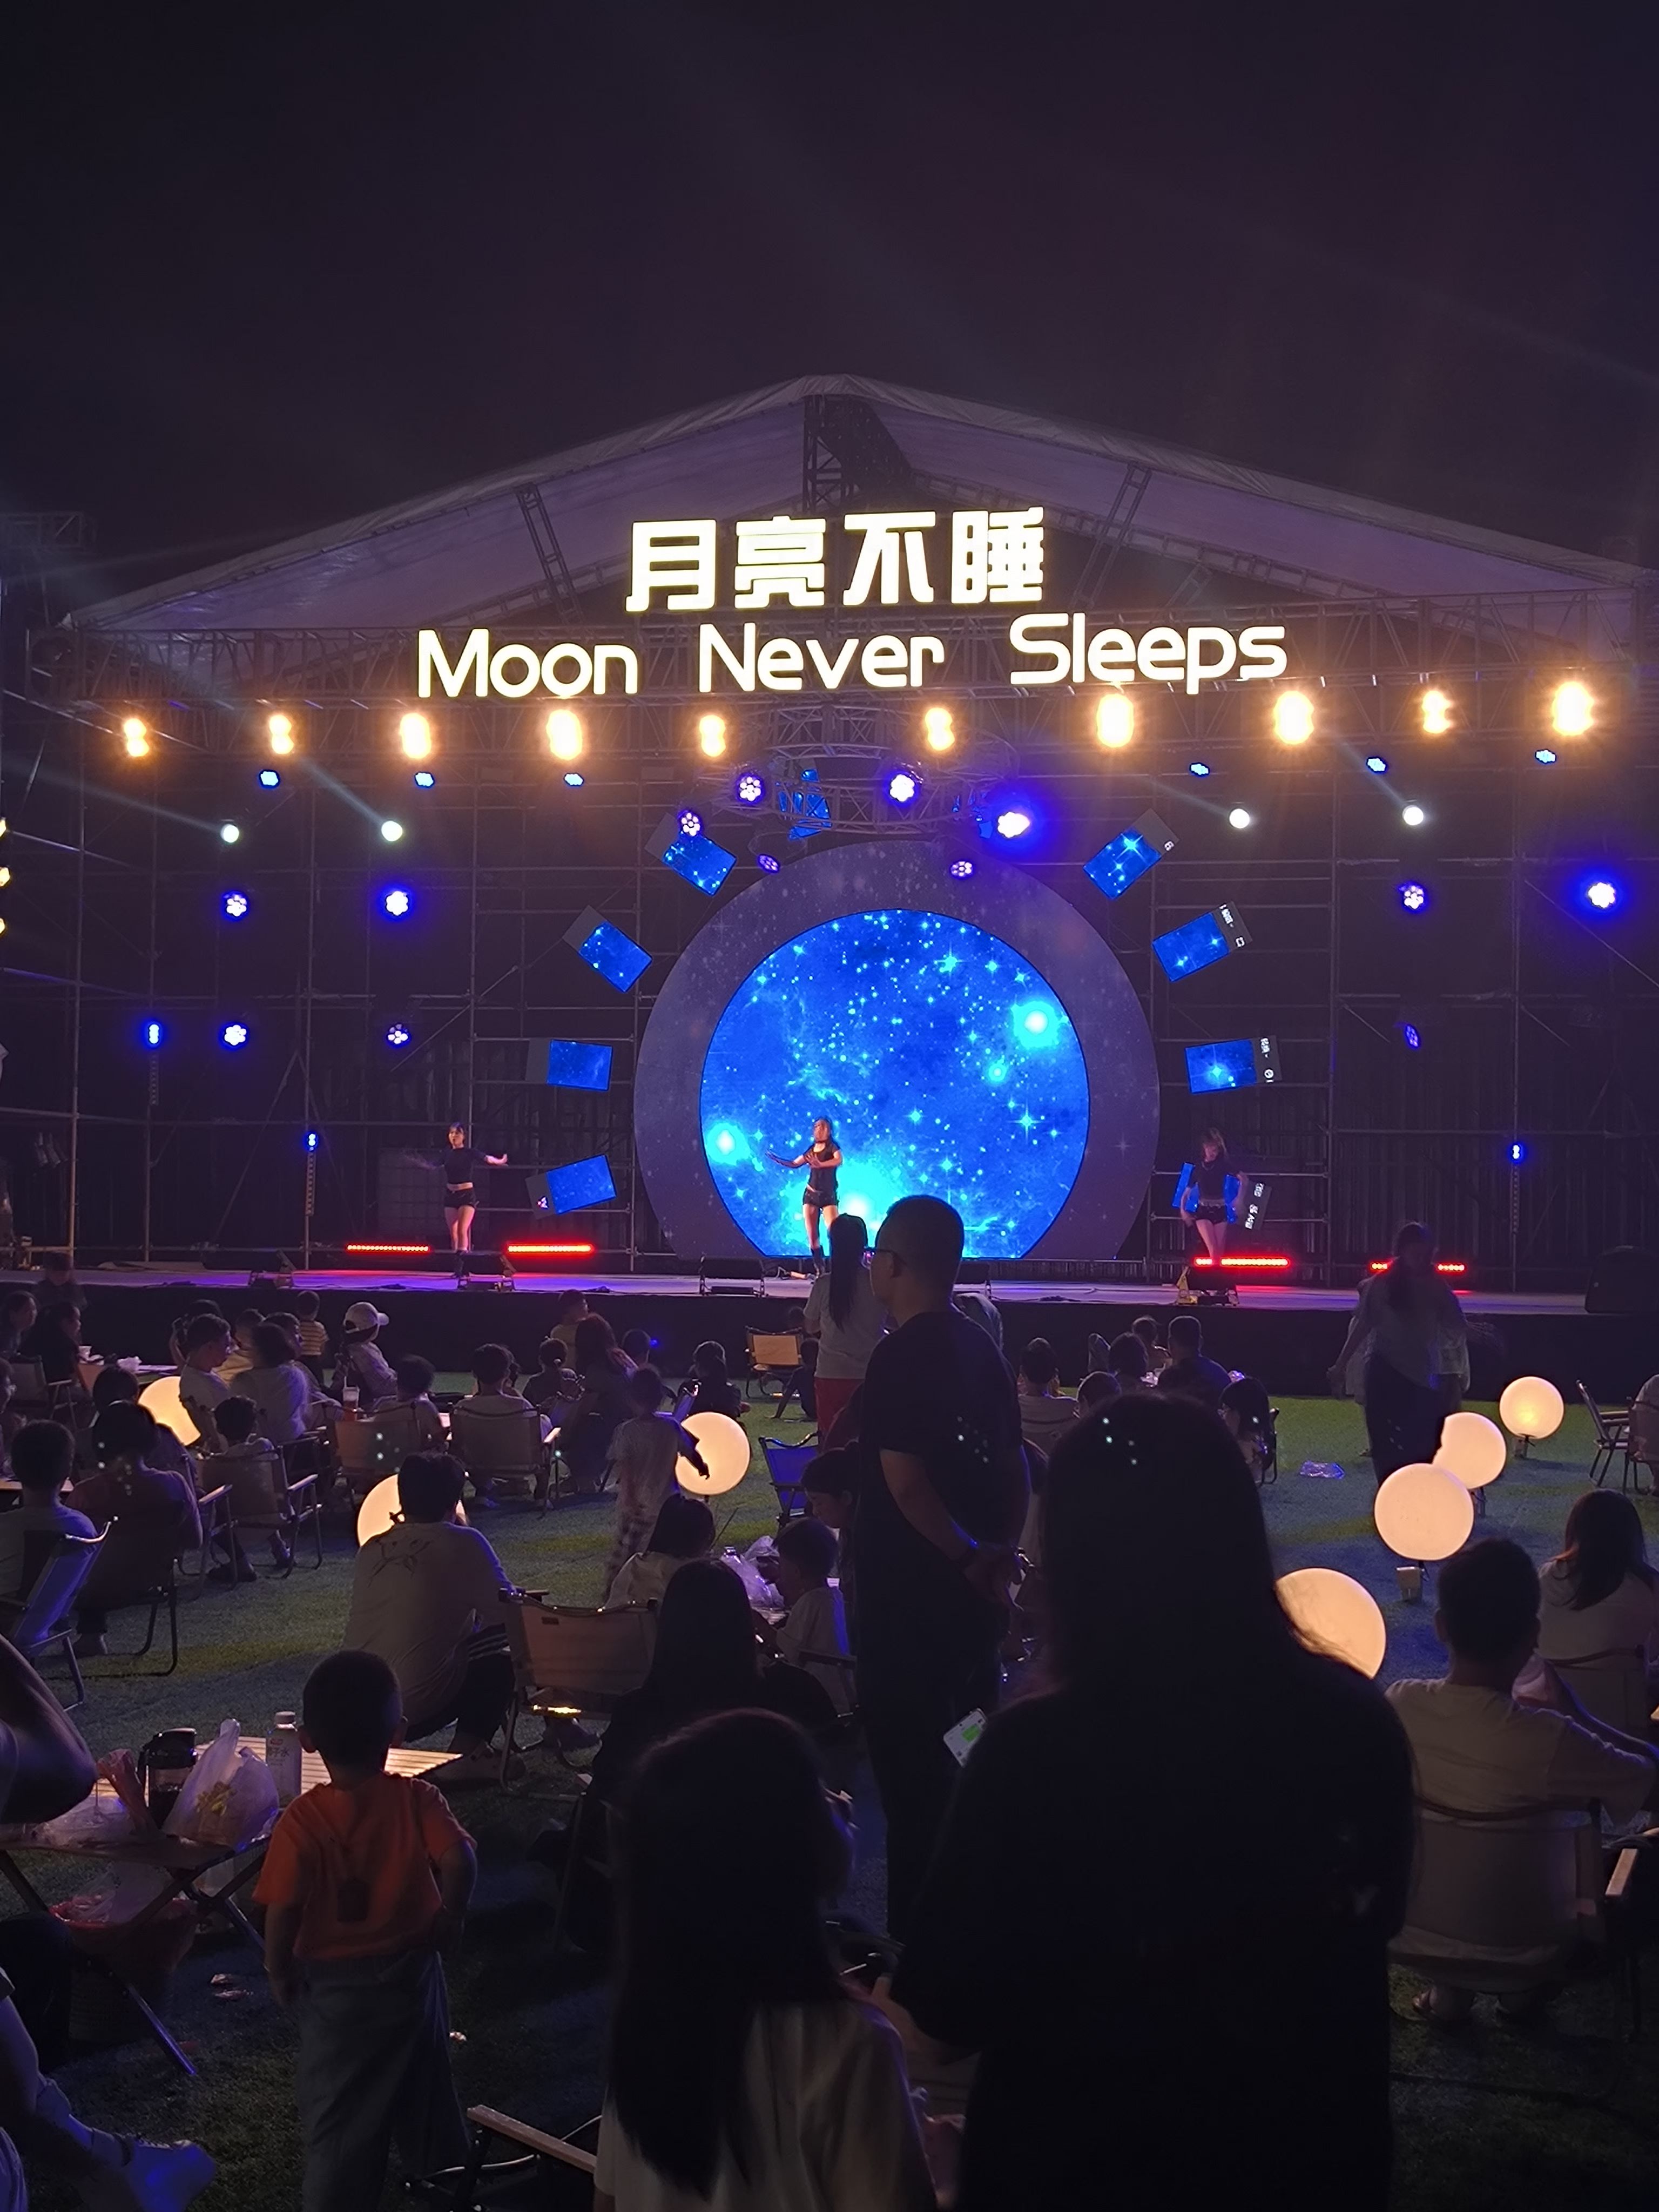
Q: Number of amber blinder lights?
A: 10